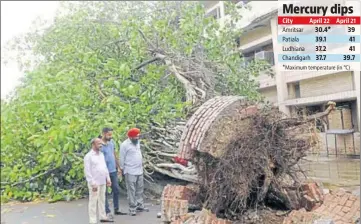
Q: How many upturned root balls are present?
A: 1